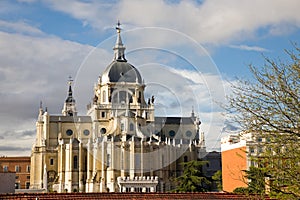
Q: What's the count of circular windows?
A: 5